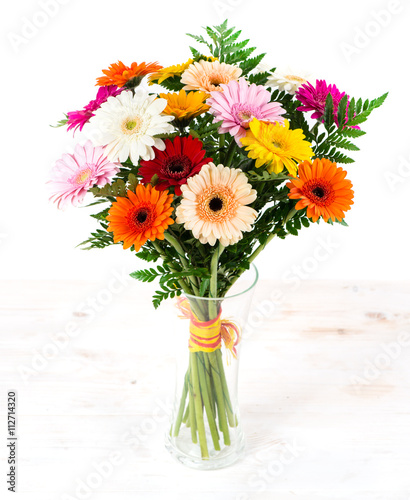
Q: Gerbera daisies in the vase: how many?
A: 15